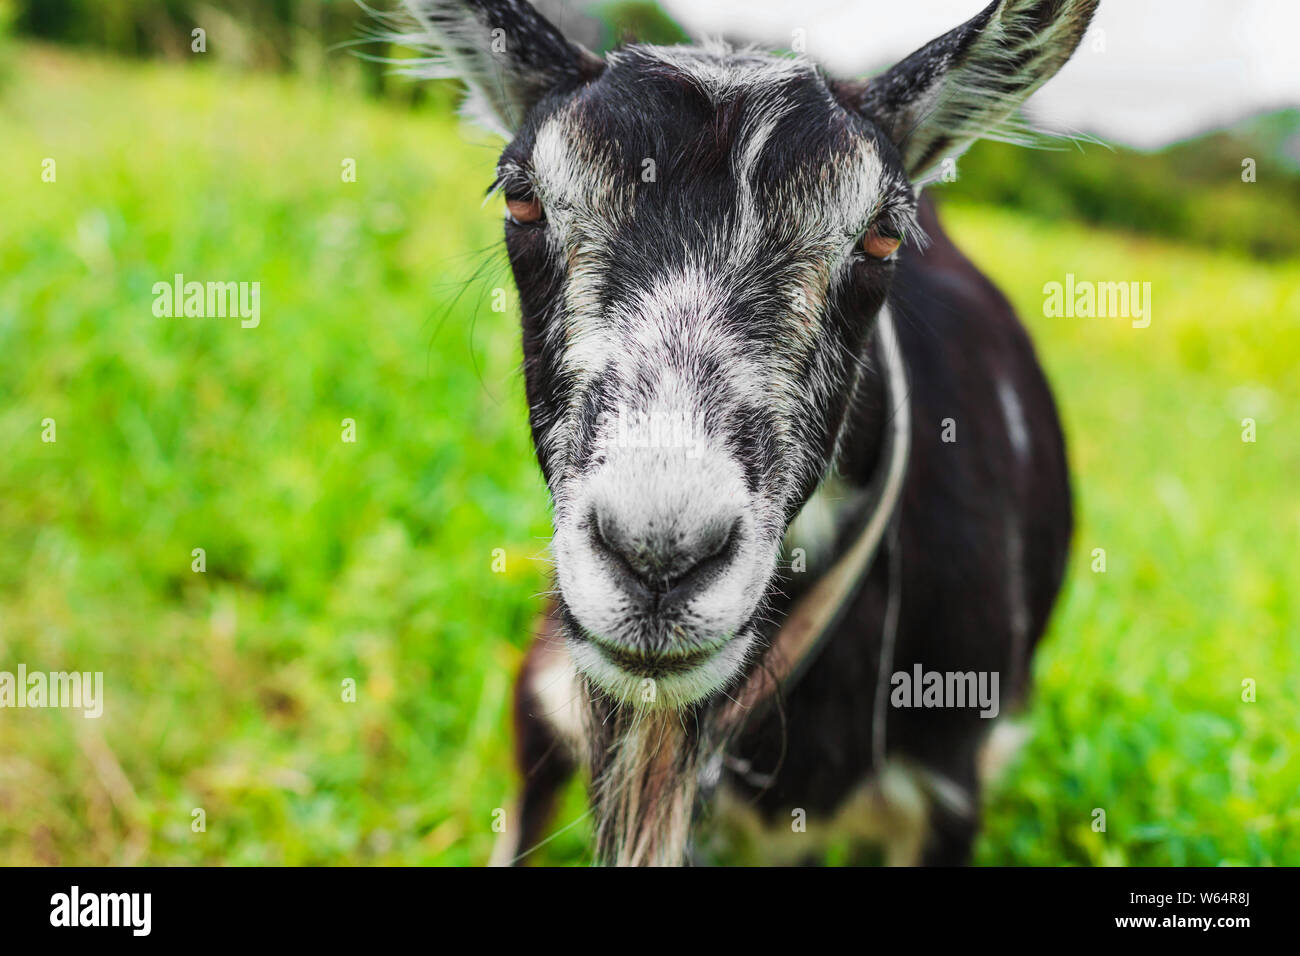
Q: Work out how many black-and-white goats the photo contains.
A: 1